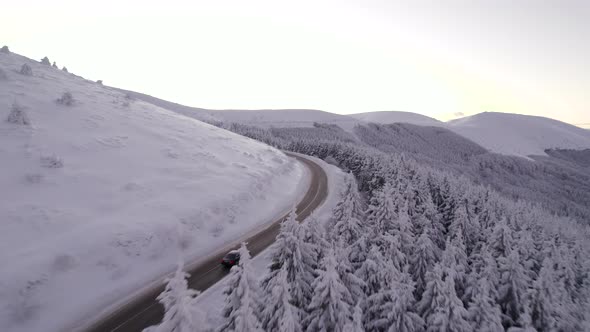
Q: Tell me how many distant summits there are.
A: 3